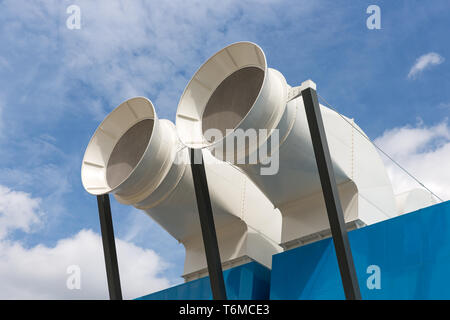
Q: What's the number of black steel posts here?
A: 3